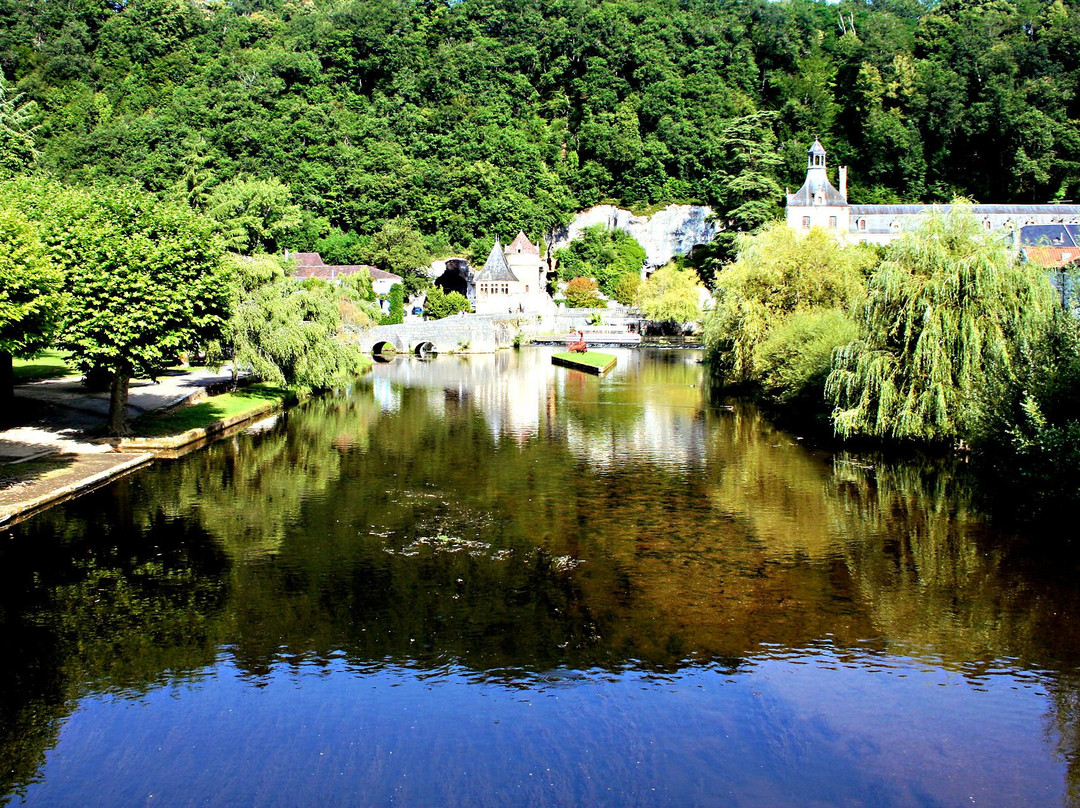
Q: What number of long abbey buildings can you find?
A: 1